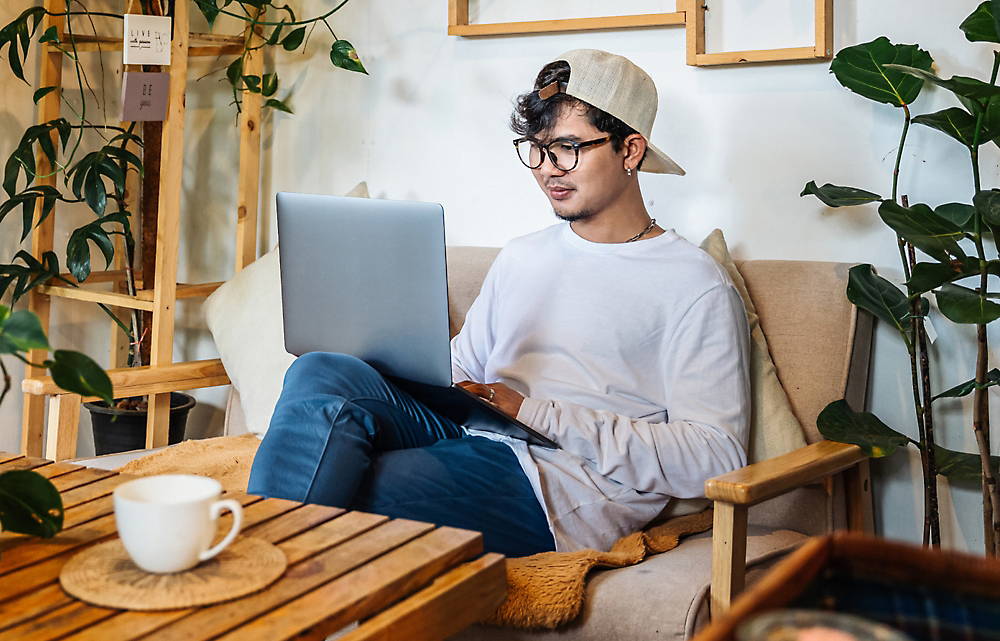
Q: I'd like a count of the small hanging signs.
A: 2